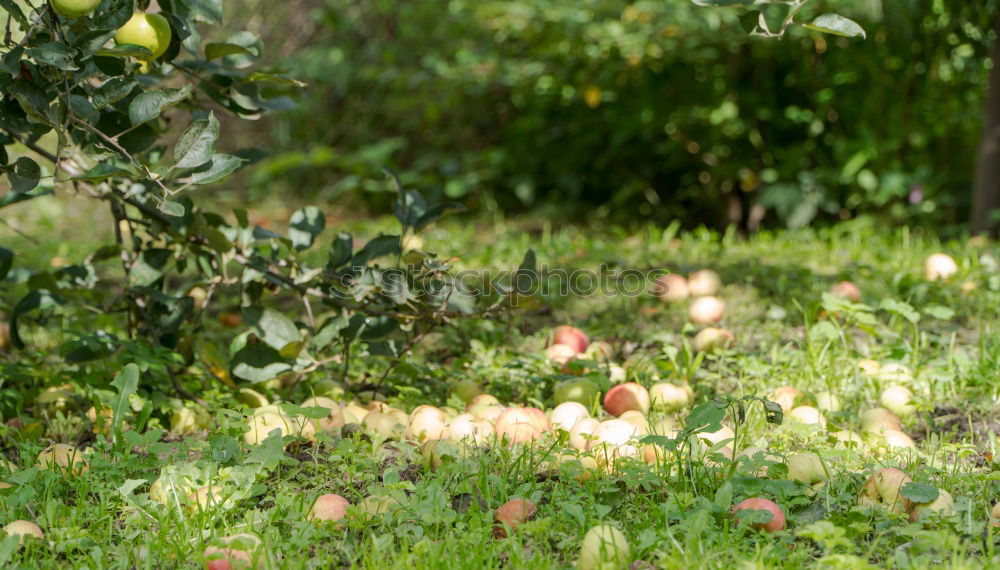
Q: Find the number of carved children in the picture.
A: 0